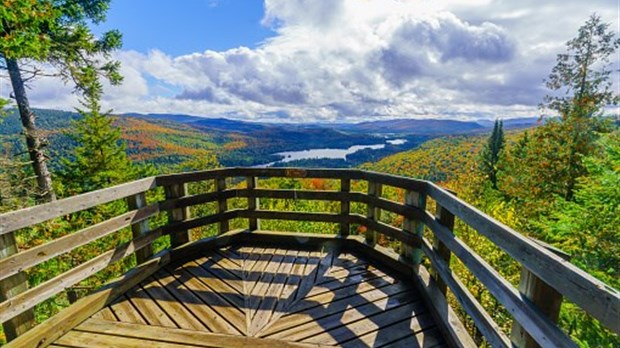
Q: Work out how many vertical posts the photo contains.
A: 10